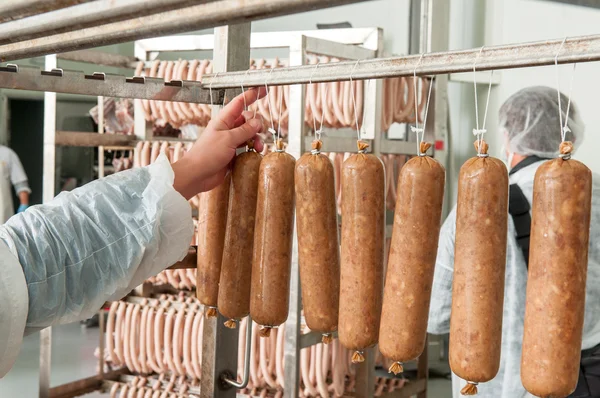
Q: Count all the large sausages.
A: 8